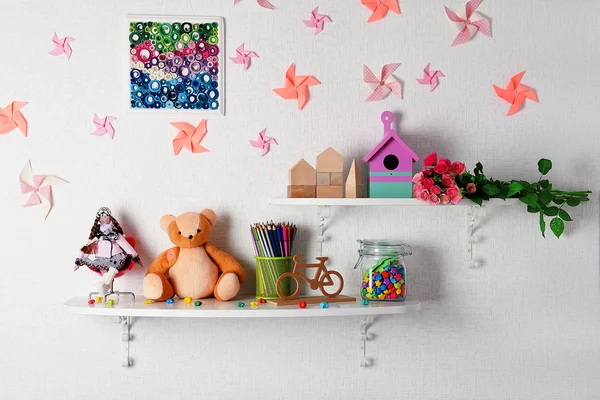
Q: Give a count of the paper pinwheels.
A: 15